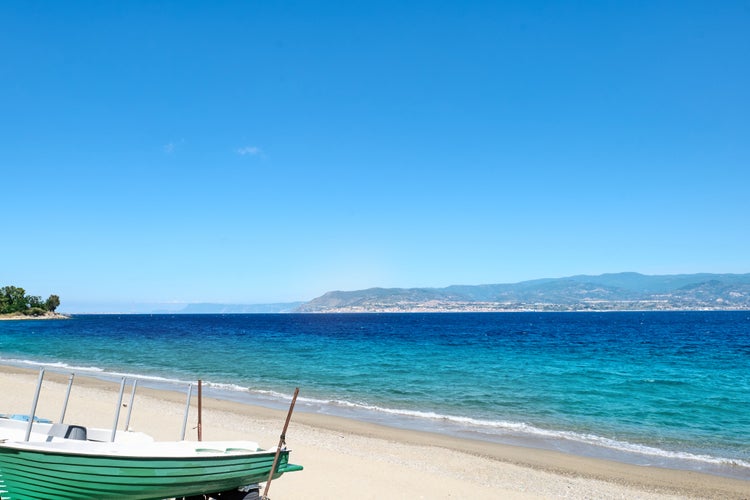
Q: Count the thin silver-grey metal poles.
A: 5